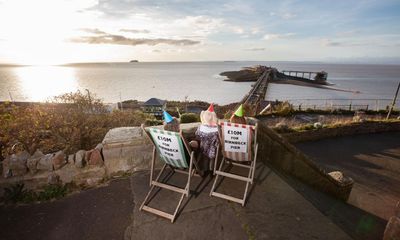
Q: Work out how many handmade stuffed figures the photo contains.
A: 3